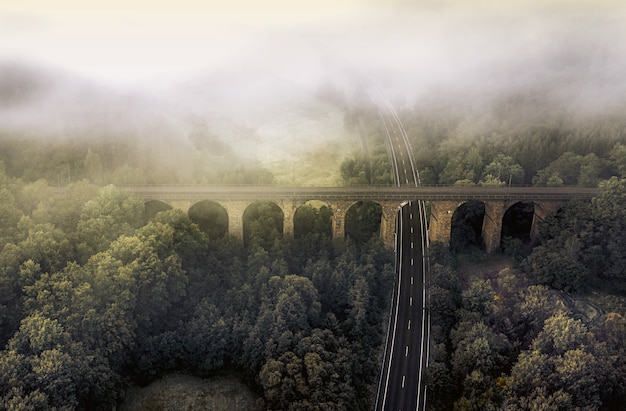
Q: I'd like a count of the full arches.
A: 7